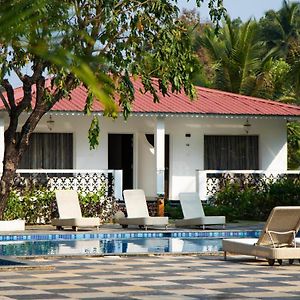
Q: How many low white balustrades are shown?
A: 2